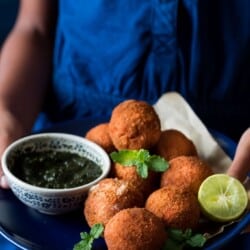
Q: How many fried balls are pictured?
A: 8